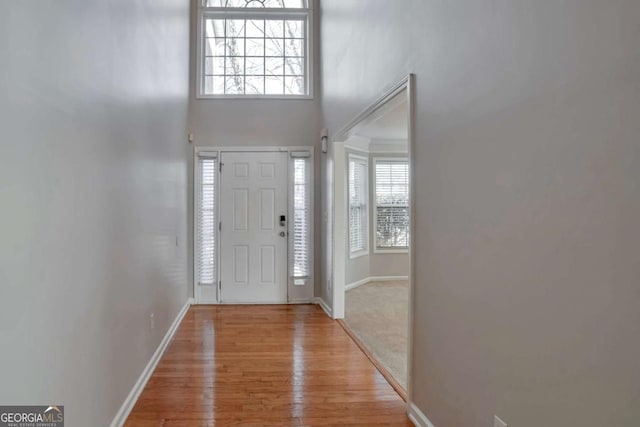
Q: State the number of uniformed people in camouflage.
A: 0